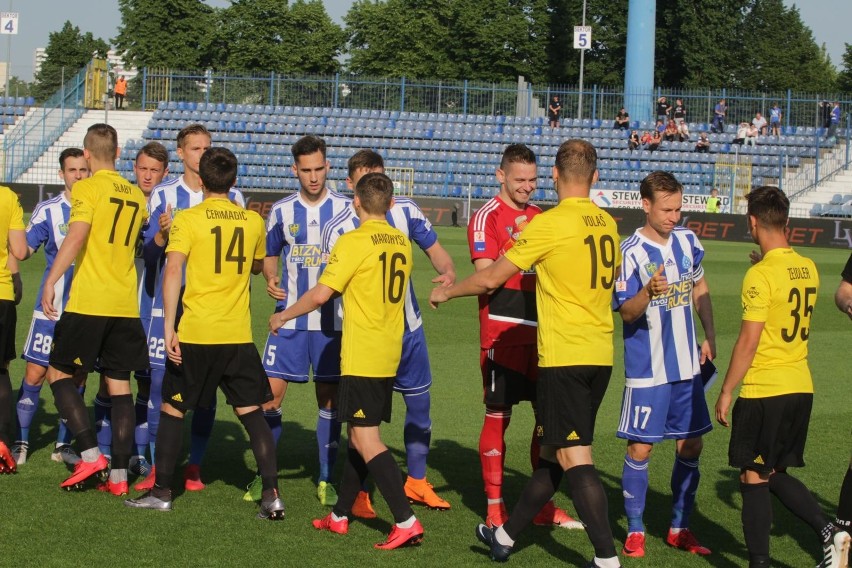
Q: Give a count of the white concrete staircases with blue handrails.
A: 2